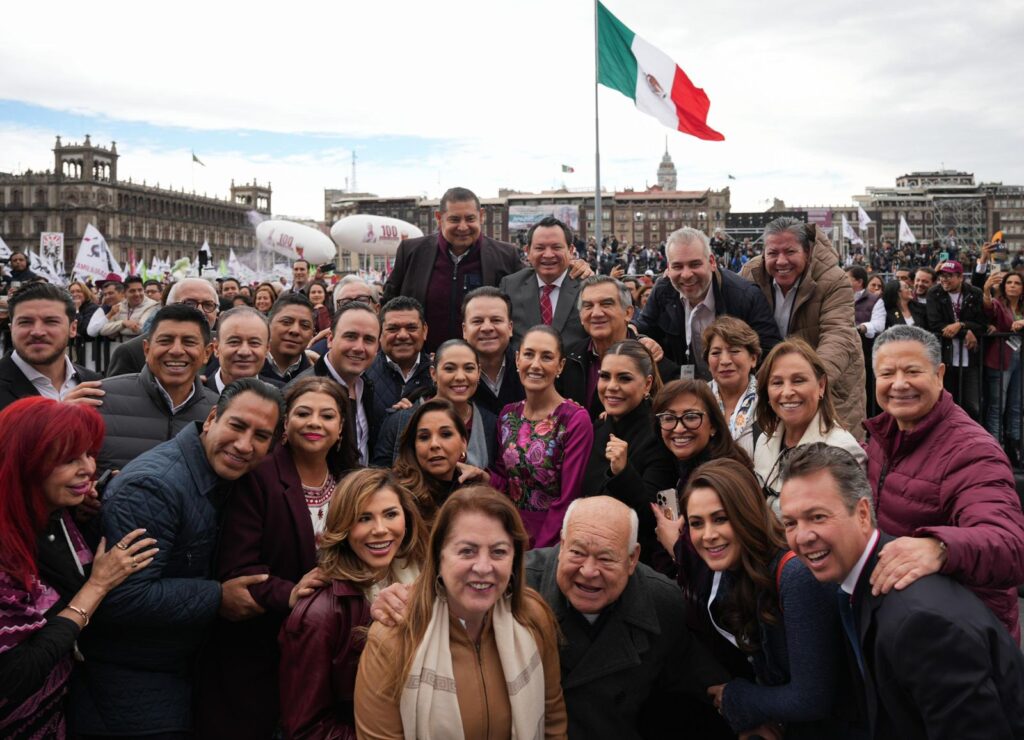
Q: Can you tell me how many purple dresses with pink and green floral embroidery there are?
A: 1